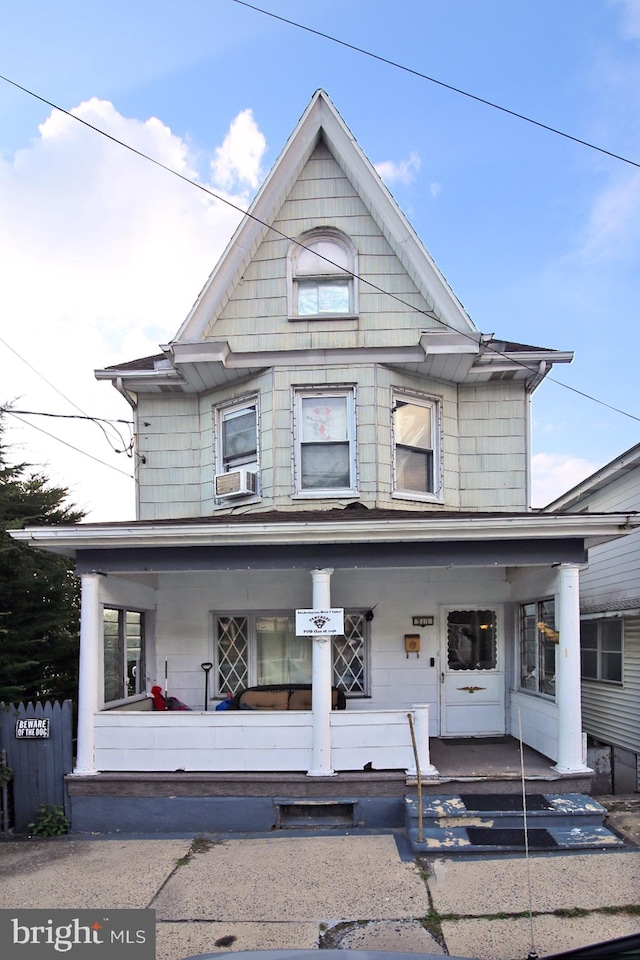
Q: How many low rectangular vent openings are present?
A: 1